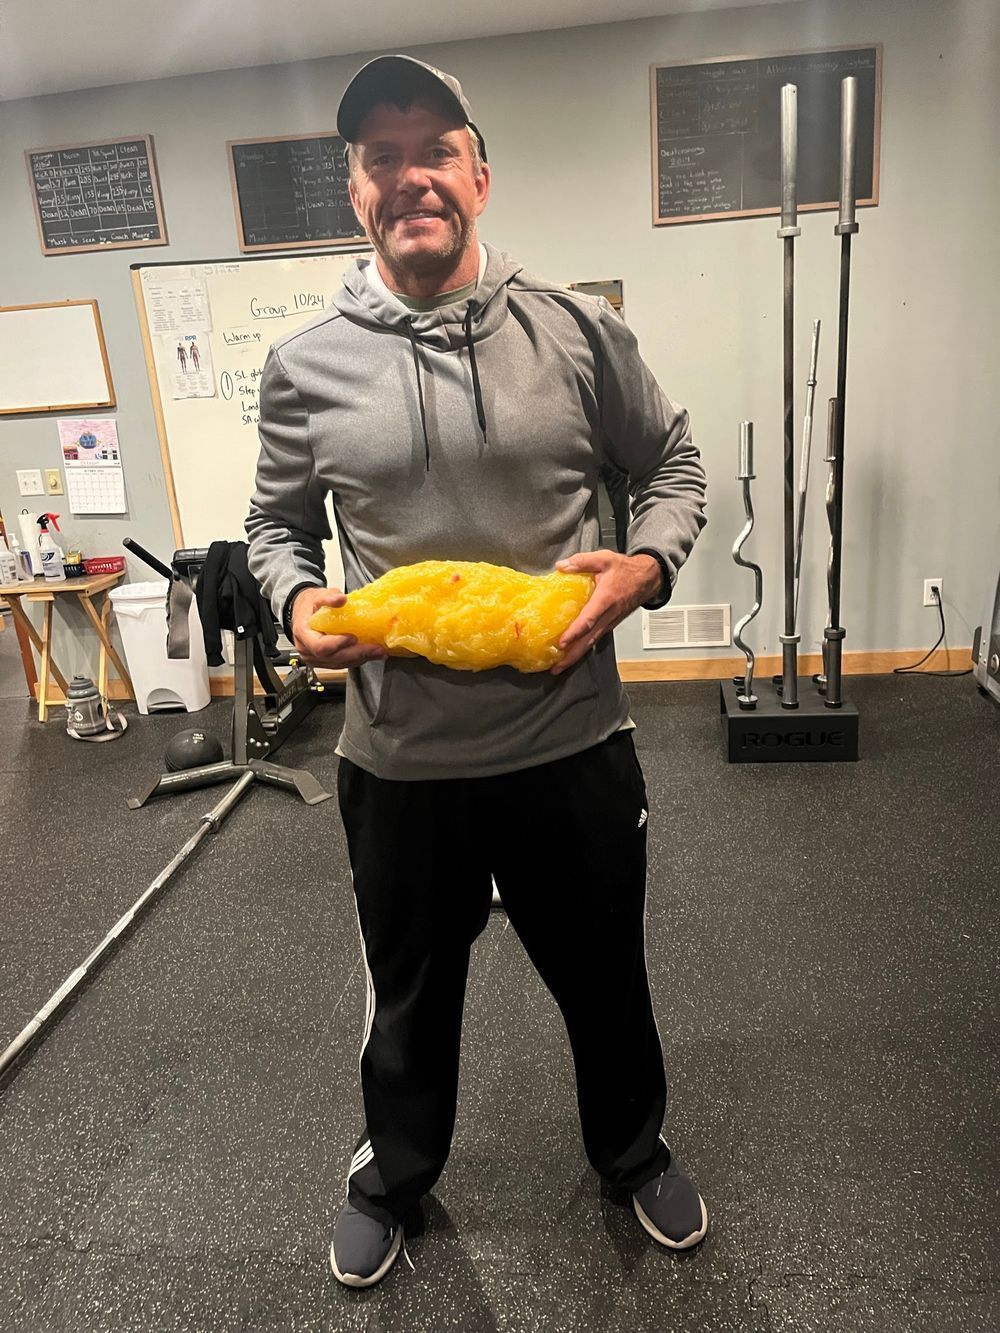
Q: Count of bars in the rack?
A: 5